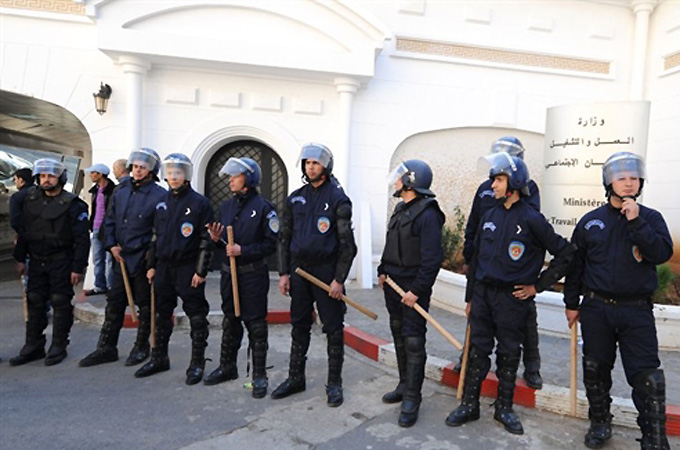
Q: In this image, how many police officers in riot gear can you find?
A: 9